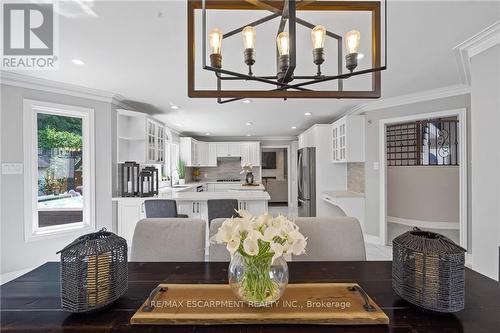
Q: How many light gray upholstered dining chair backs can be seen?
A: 3